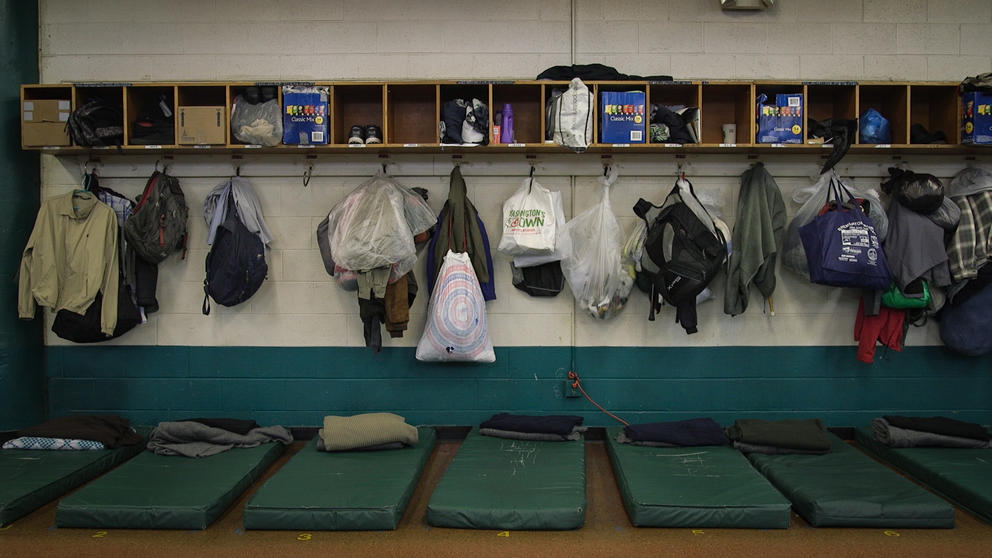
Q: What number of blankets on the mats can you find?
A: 14